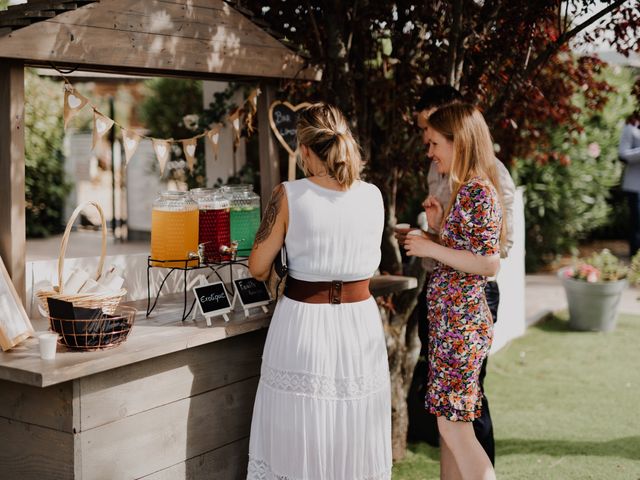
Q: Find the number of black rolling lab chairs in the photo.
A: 0